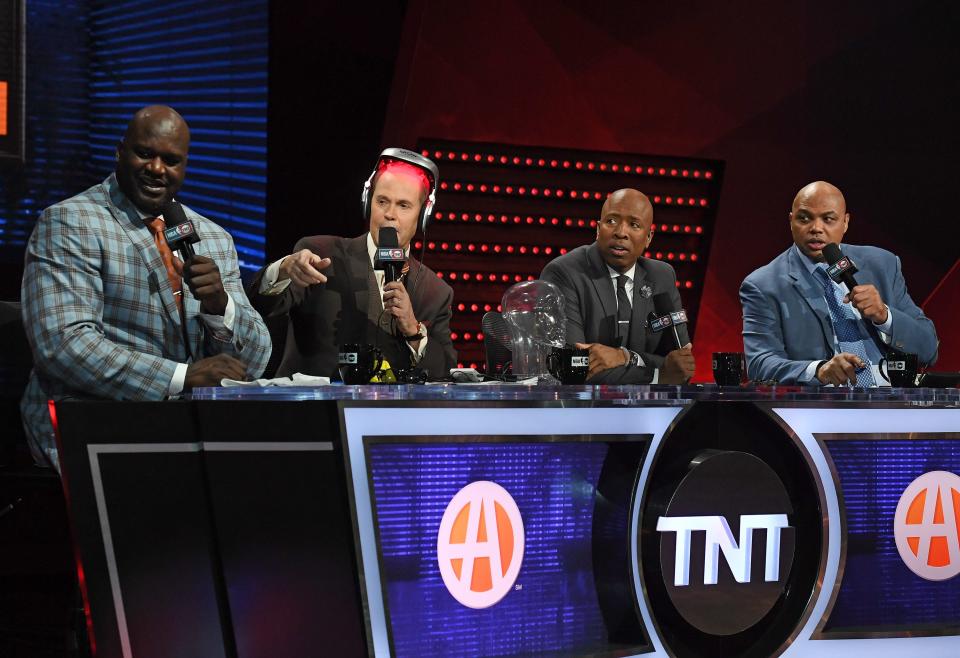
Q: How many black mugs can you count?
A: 4